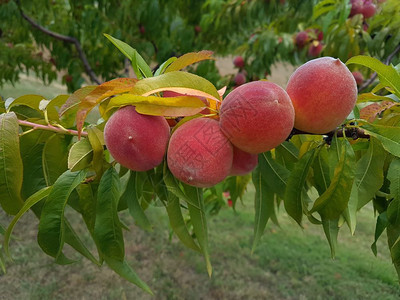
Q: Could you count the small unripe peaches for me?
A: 0